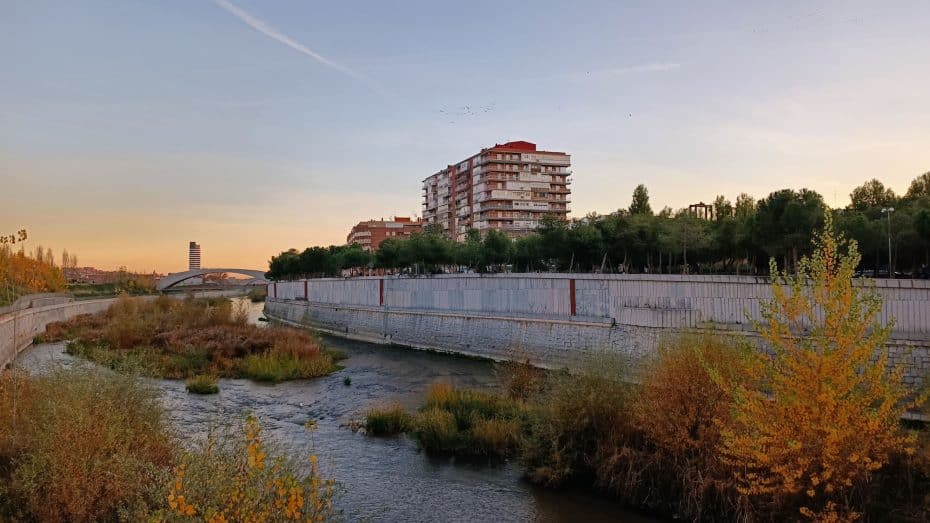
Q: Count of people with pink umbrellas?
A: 0